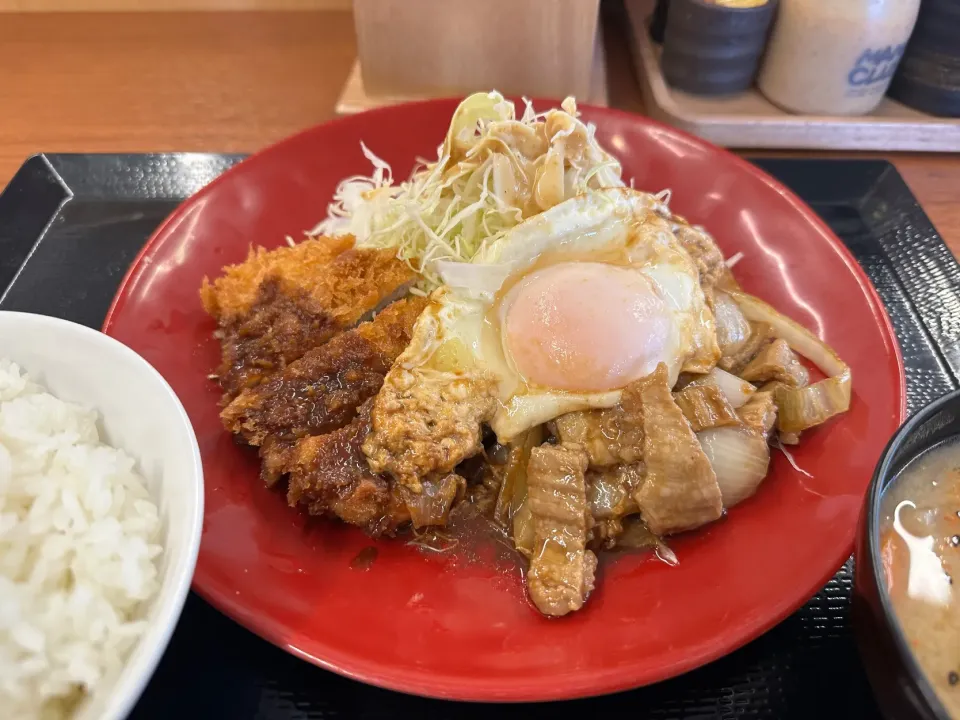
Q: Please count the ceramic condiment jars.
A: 3